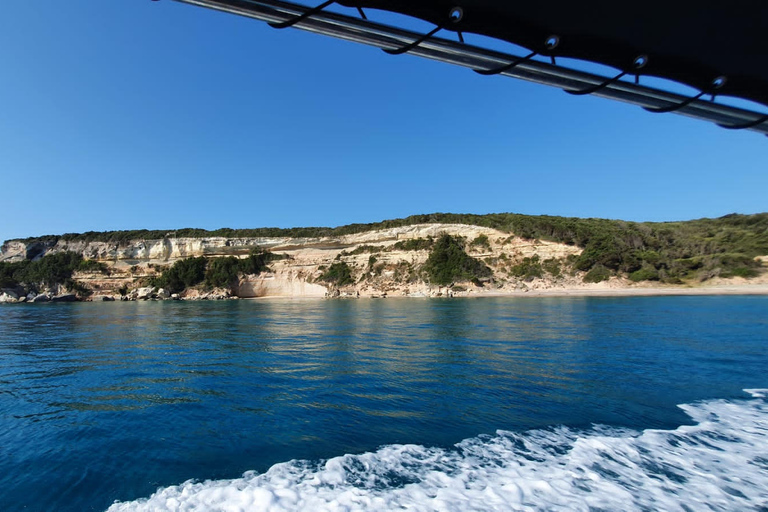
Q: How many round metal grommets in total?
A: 4